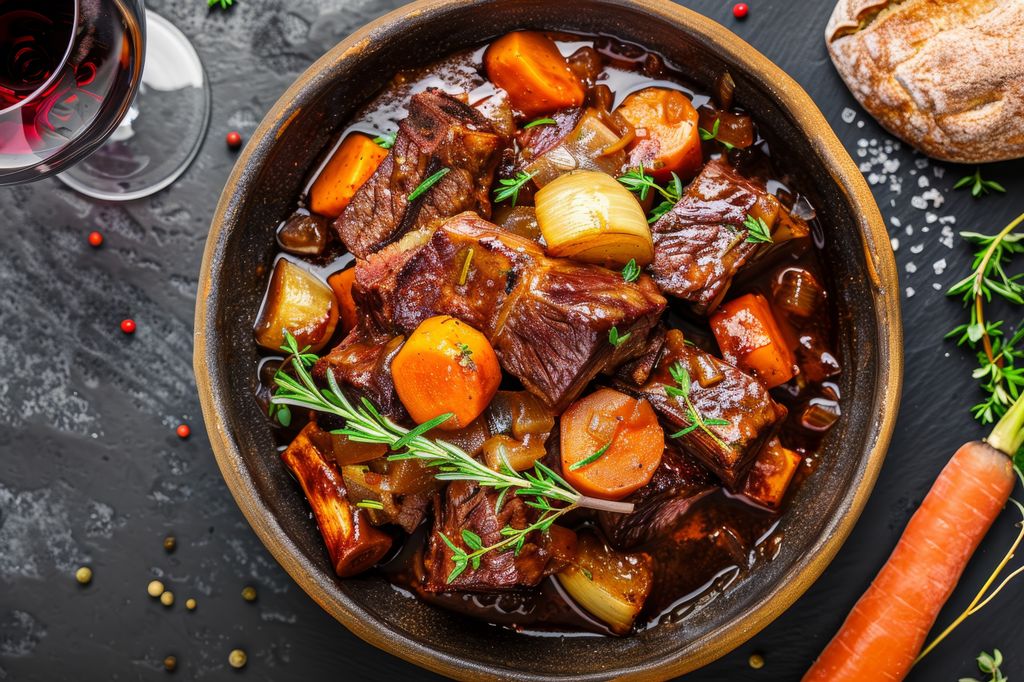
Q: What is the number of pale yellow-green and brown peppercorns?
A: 9